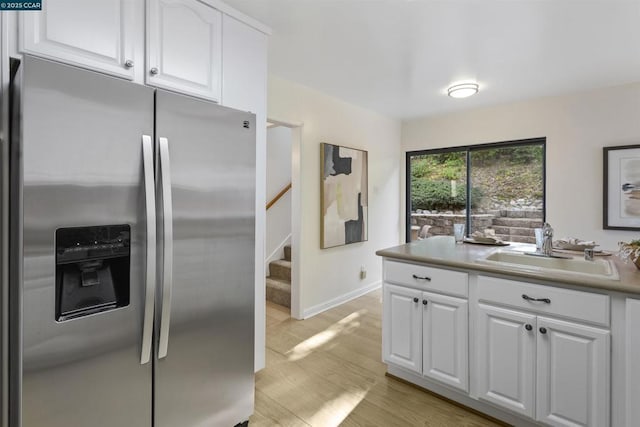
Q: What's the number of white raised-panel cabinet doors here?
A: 6